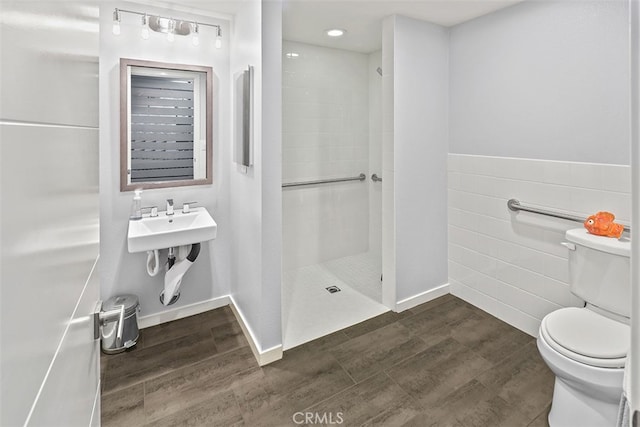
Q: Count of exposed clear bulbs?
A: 5